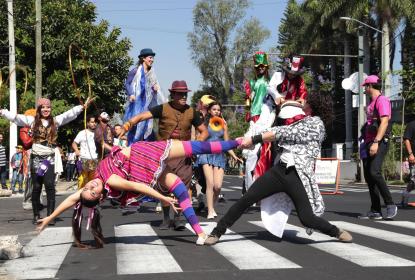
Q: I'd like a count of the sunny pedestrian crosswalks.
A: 1